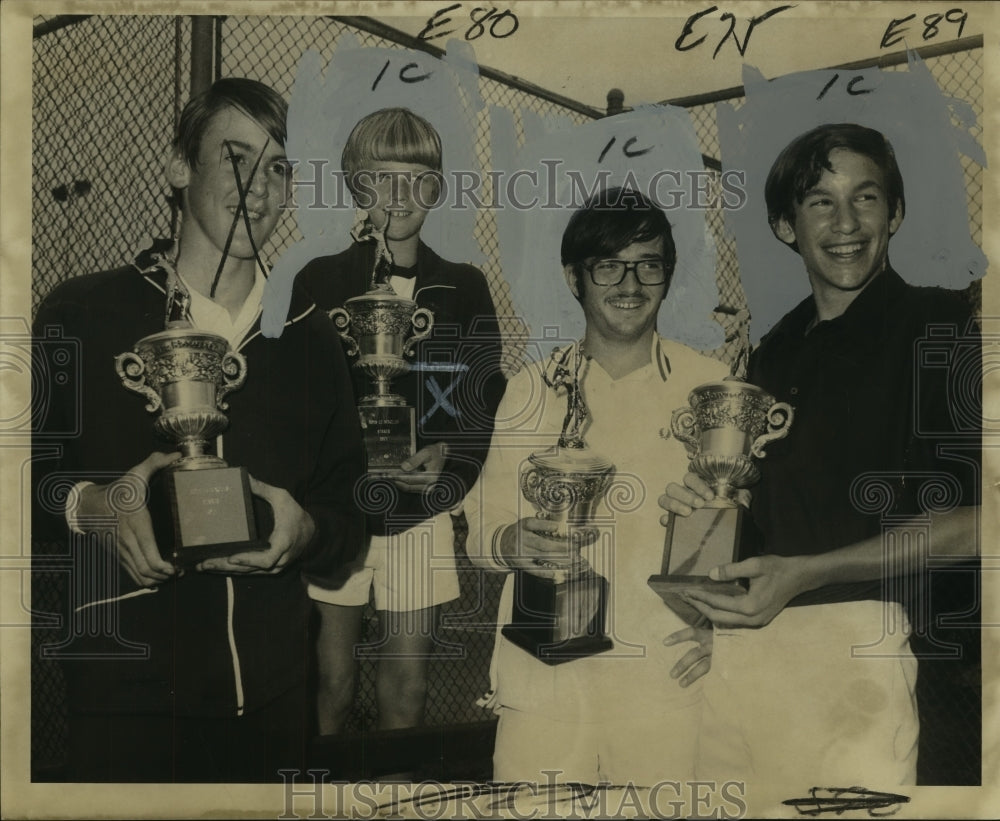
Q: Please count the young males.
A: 4